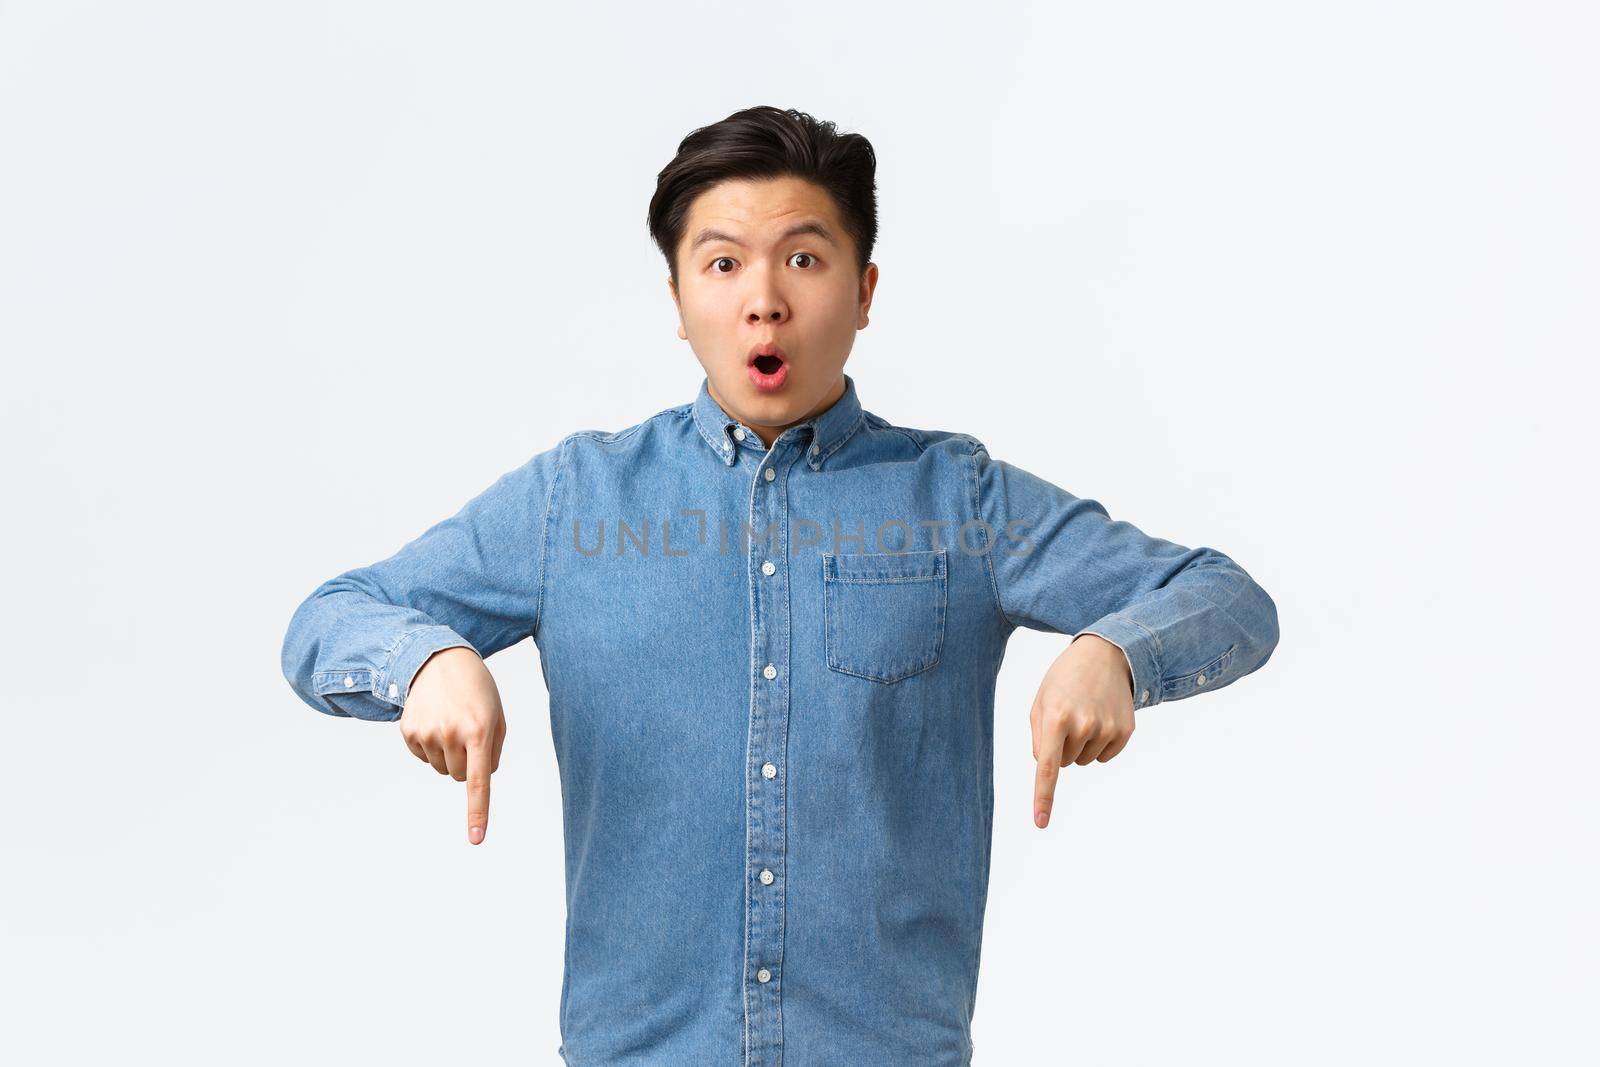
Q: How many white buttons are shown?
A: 13